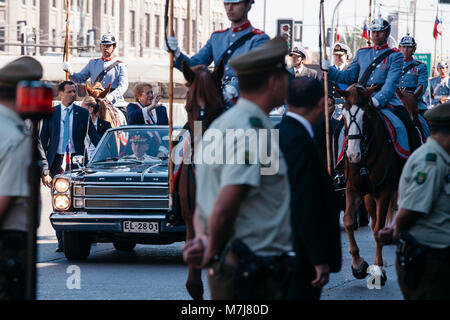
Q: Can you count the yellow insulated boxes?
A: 0